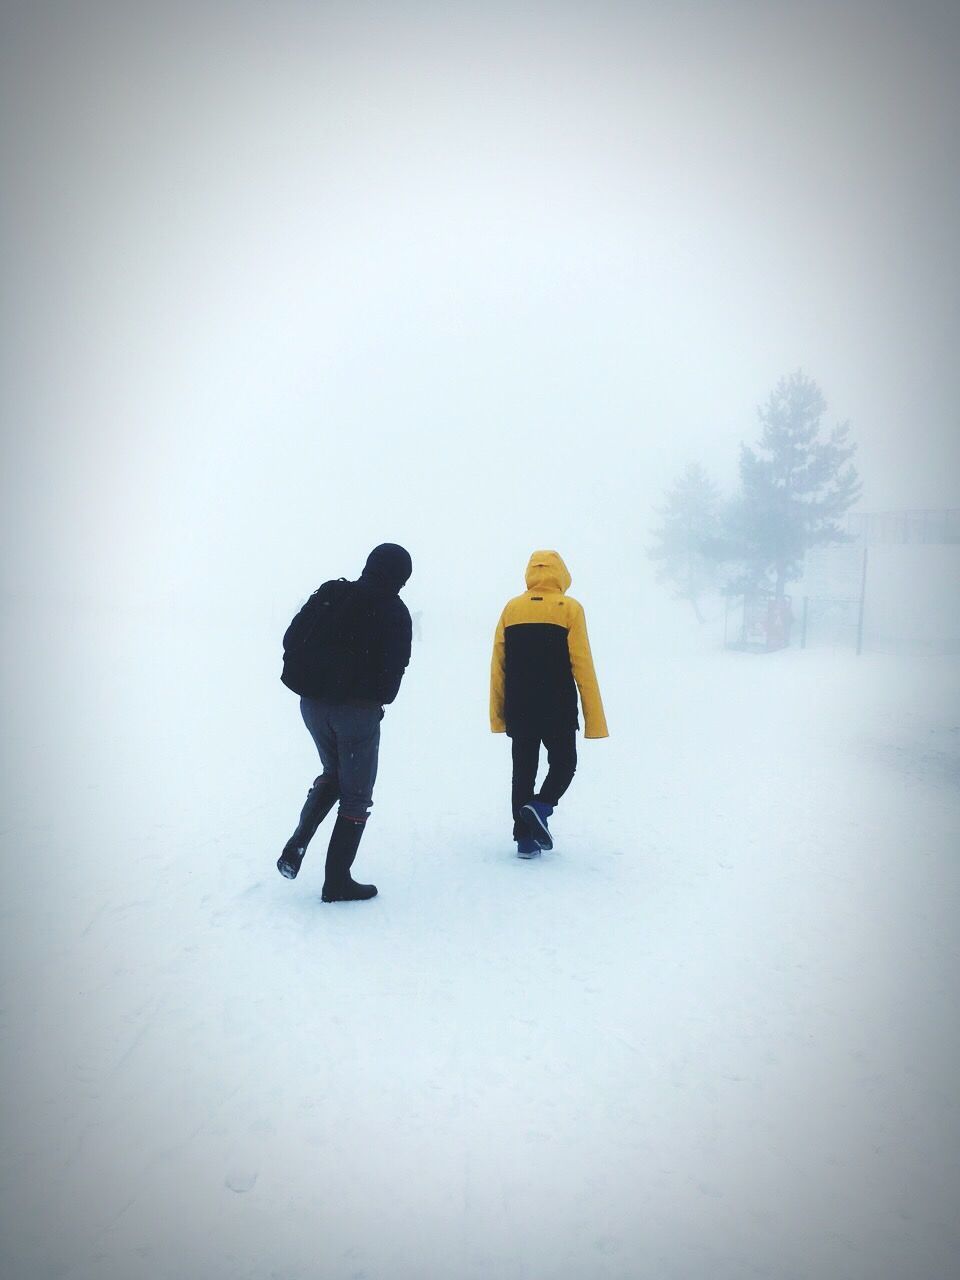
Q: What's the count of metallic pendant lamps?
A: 0